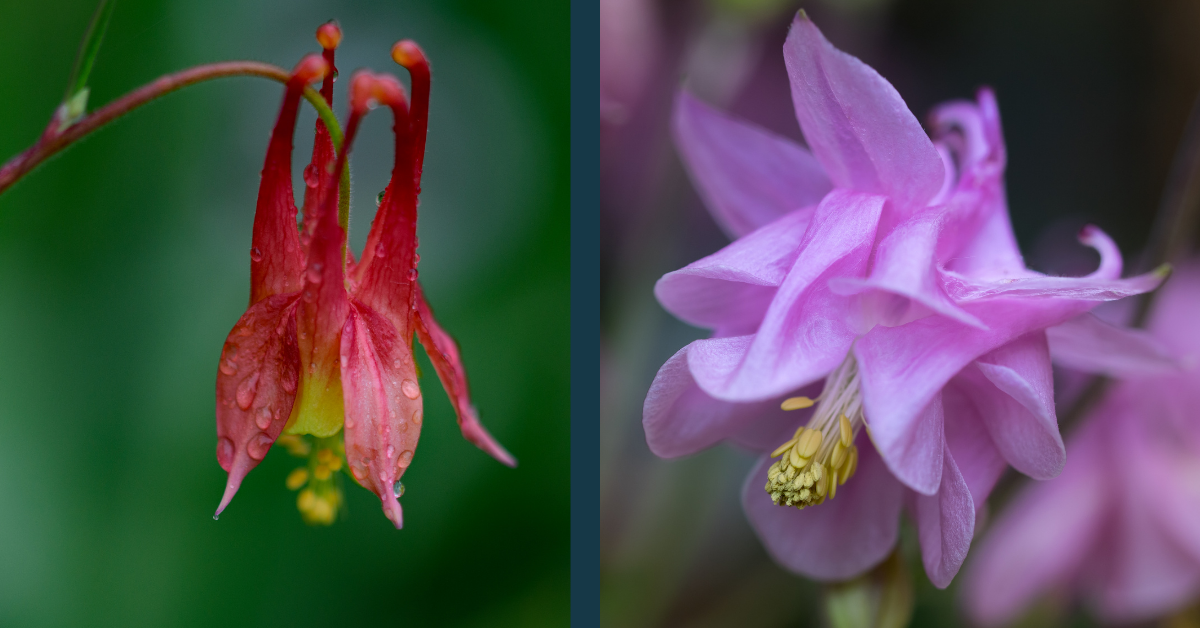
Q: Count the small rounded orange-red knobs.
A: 5